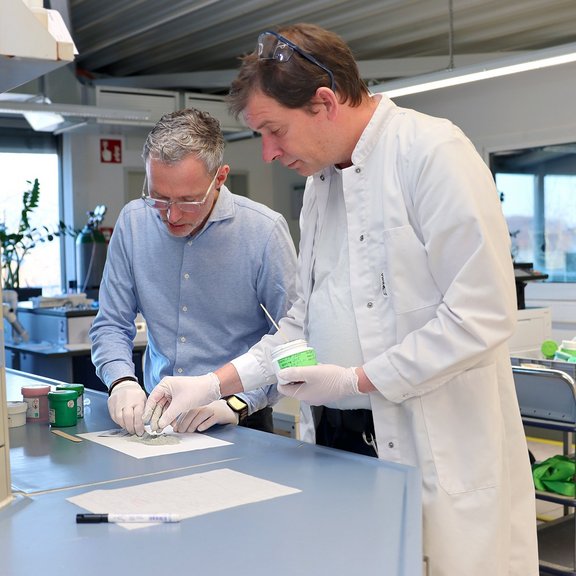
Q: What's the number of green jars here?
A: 2